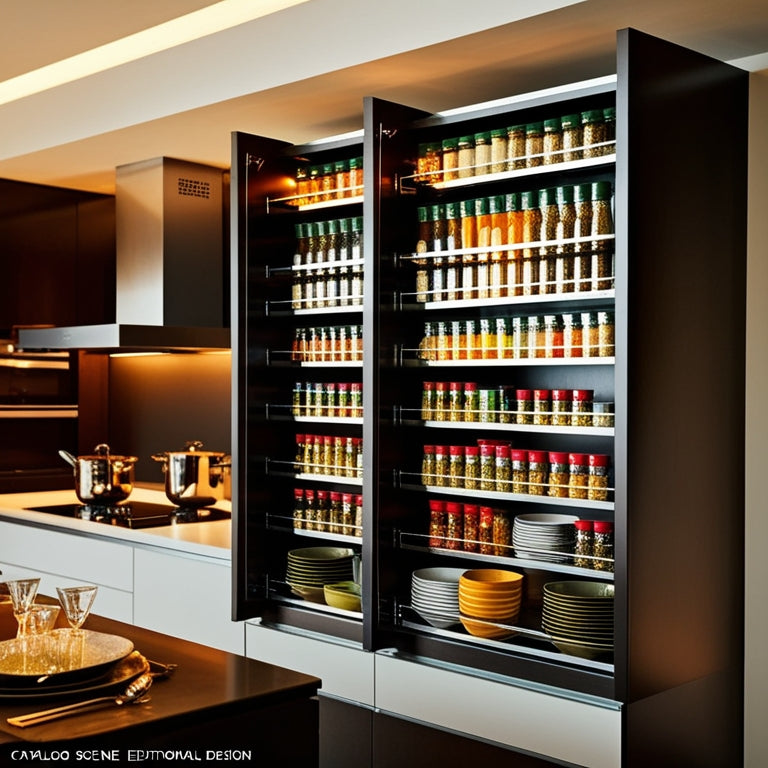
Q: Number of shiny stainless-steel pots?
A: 2